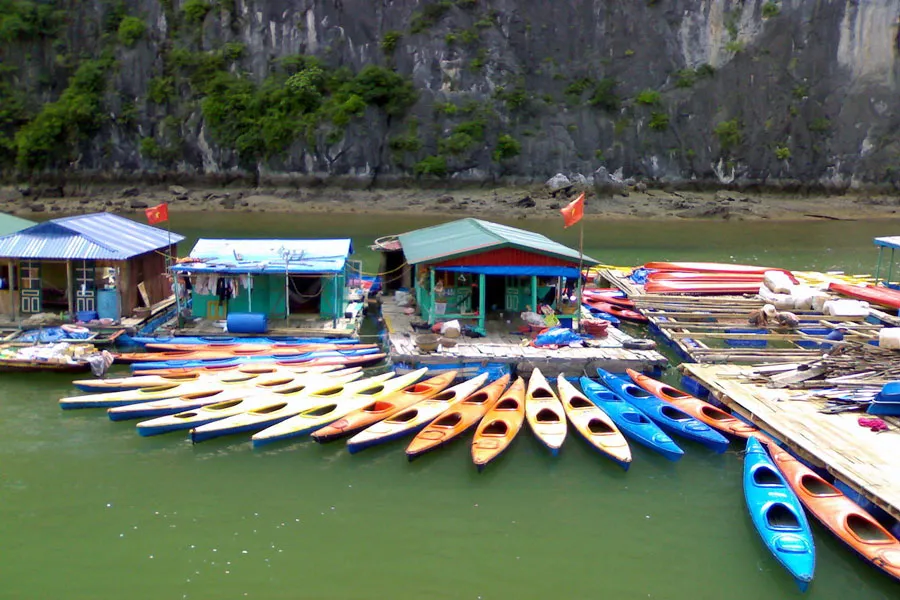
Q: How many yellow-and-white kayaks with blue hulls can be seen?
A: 9